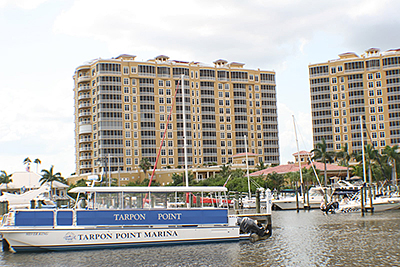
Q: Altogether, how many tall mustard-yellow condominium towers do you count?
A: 2